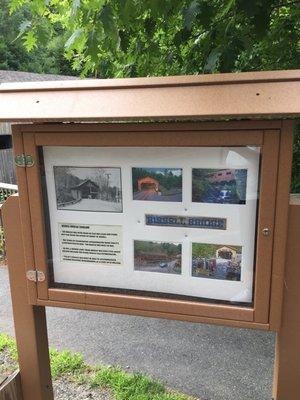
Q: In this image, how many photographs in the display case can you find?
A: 5